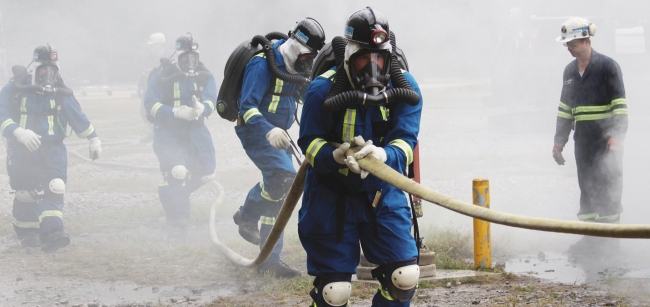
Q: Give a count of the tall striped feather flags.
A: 0